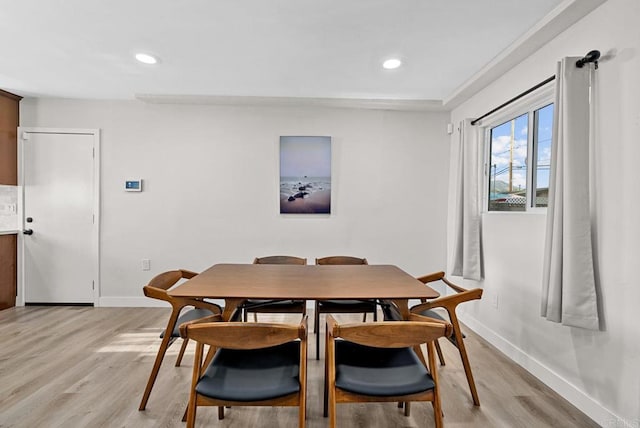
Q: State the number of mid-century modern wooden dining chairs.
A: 6